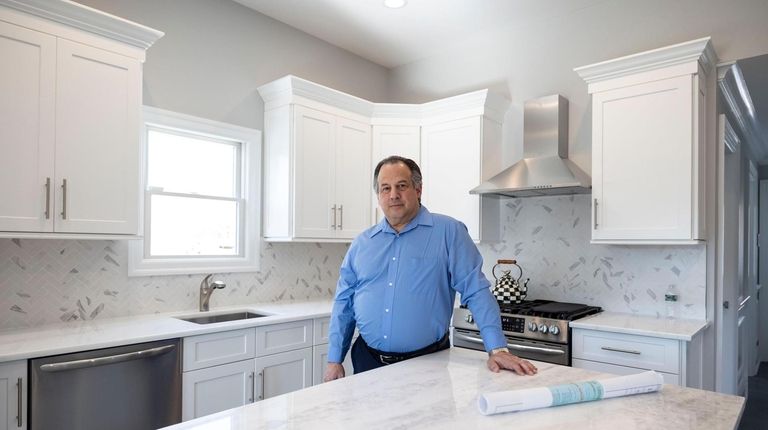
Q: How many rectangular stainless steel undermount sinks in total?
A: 1